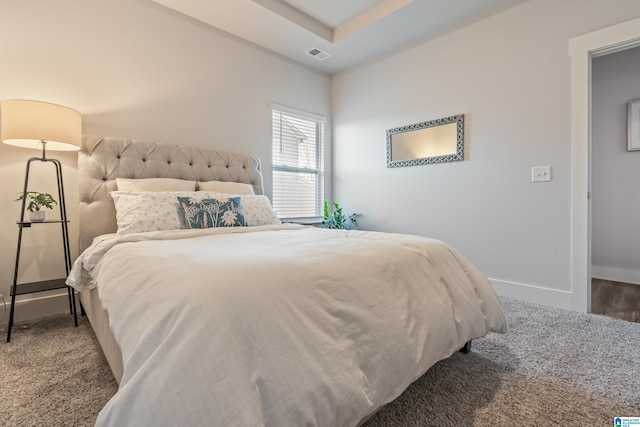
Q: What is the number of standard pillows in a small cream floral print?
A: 2